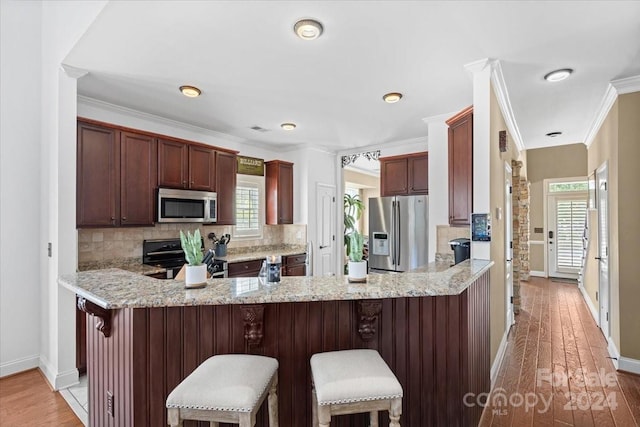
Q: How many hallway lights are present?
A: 2